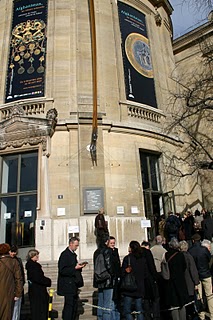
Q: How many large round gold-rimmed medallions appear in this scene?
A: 1